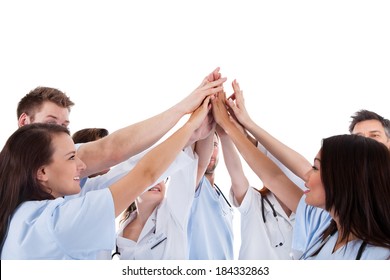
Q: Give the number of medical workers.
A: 8